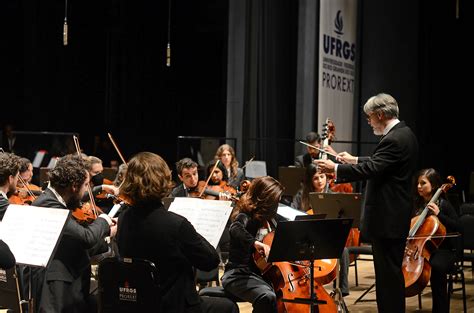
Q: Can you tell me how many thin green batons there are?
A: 0